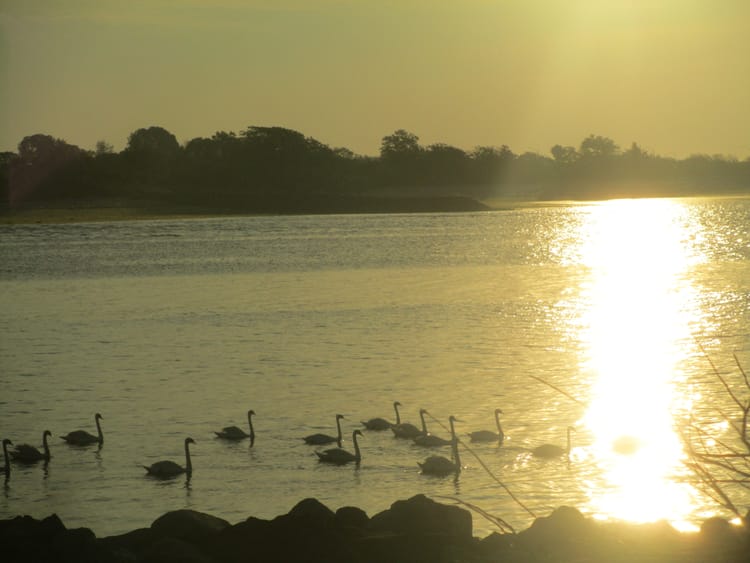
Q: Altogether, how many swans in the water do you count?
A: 14